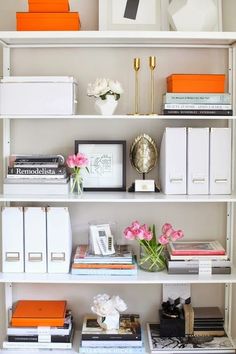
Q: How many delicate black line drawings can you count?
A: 1